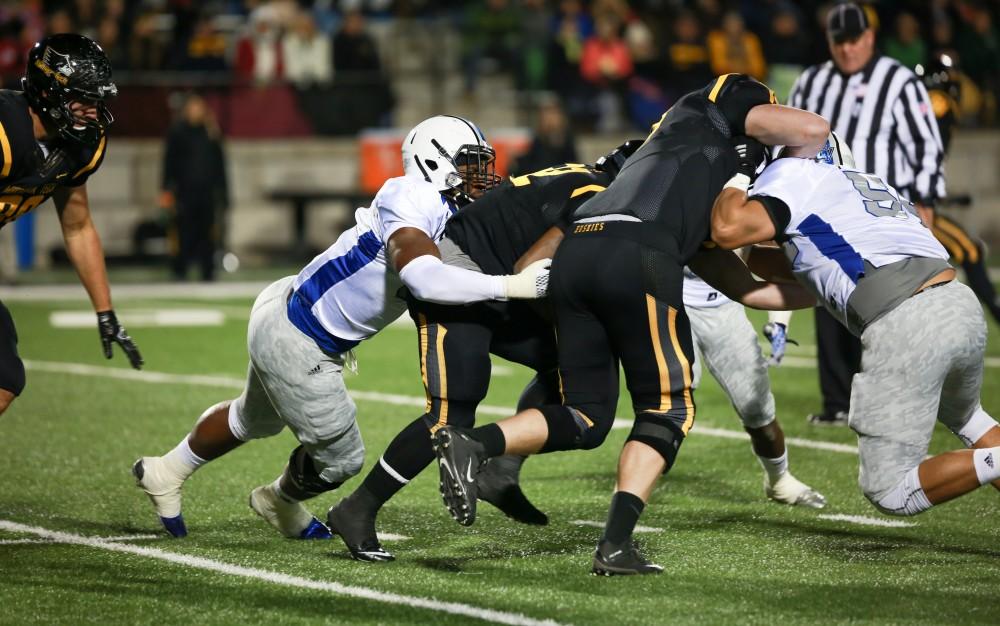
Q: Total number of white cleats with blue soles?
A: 2